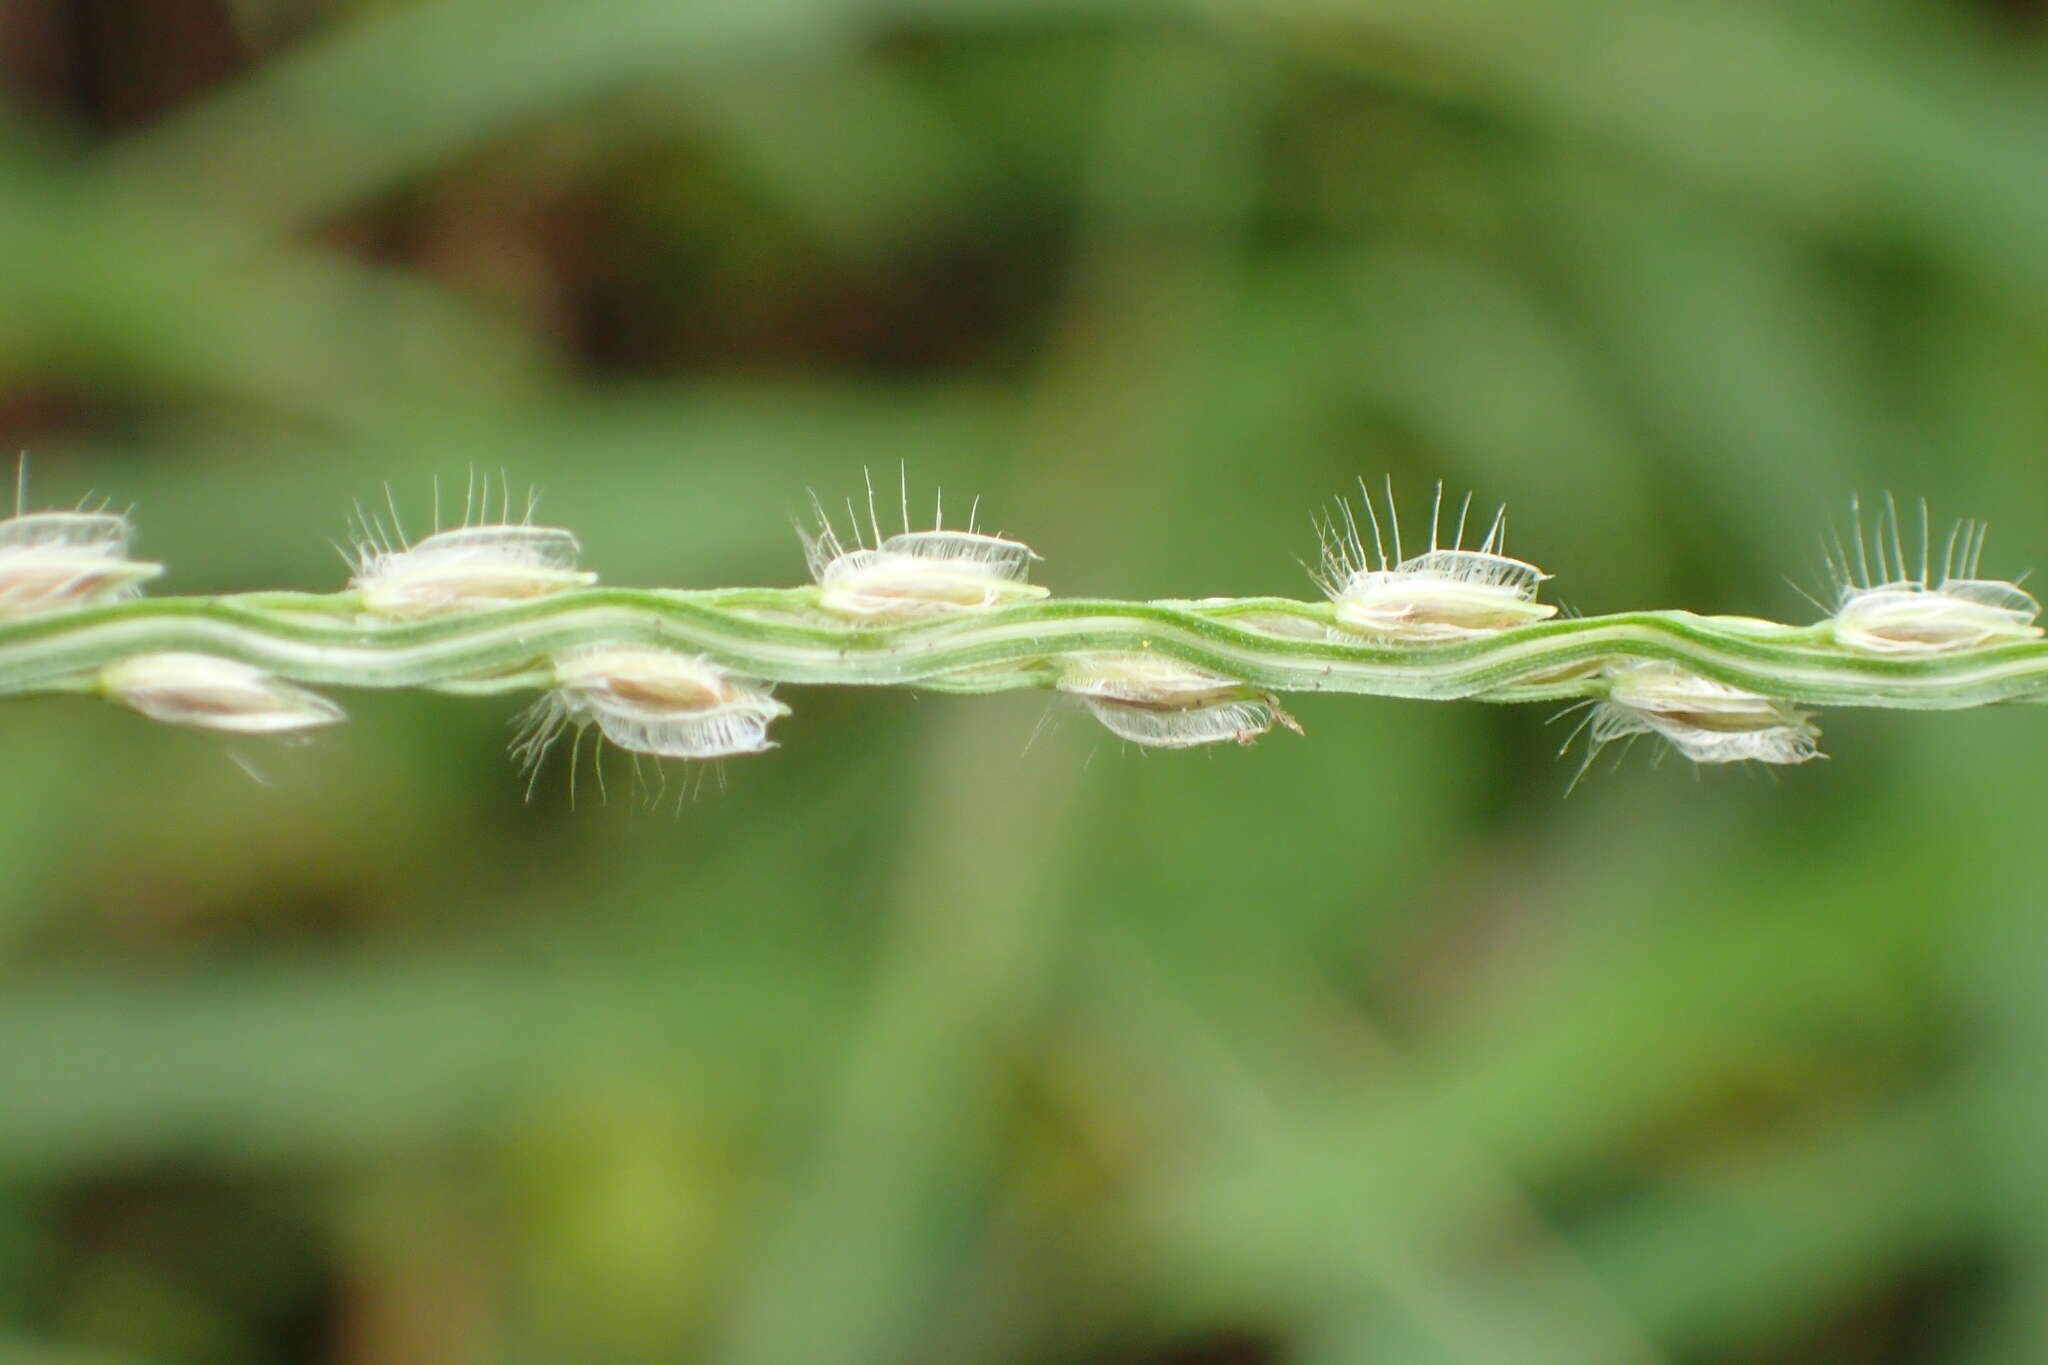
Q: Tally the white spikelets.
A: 9